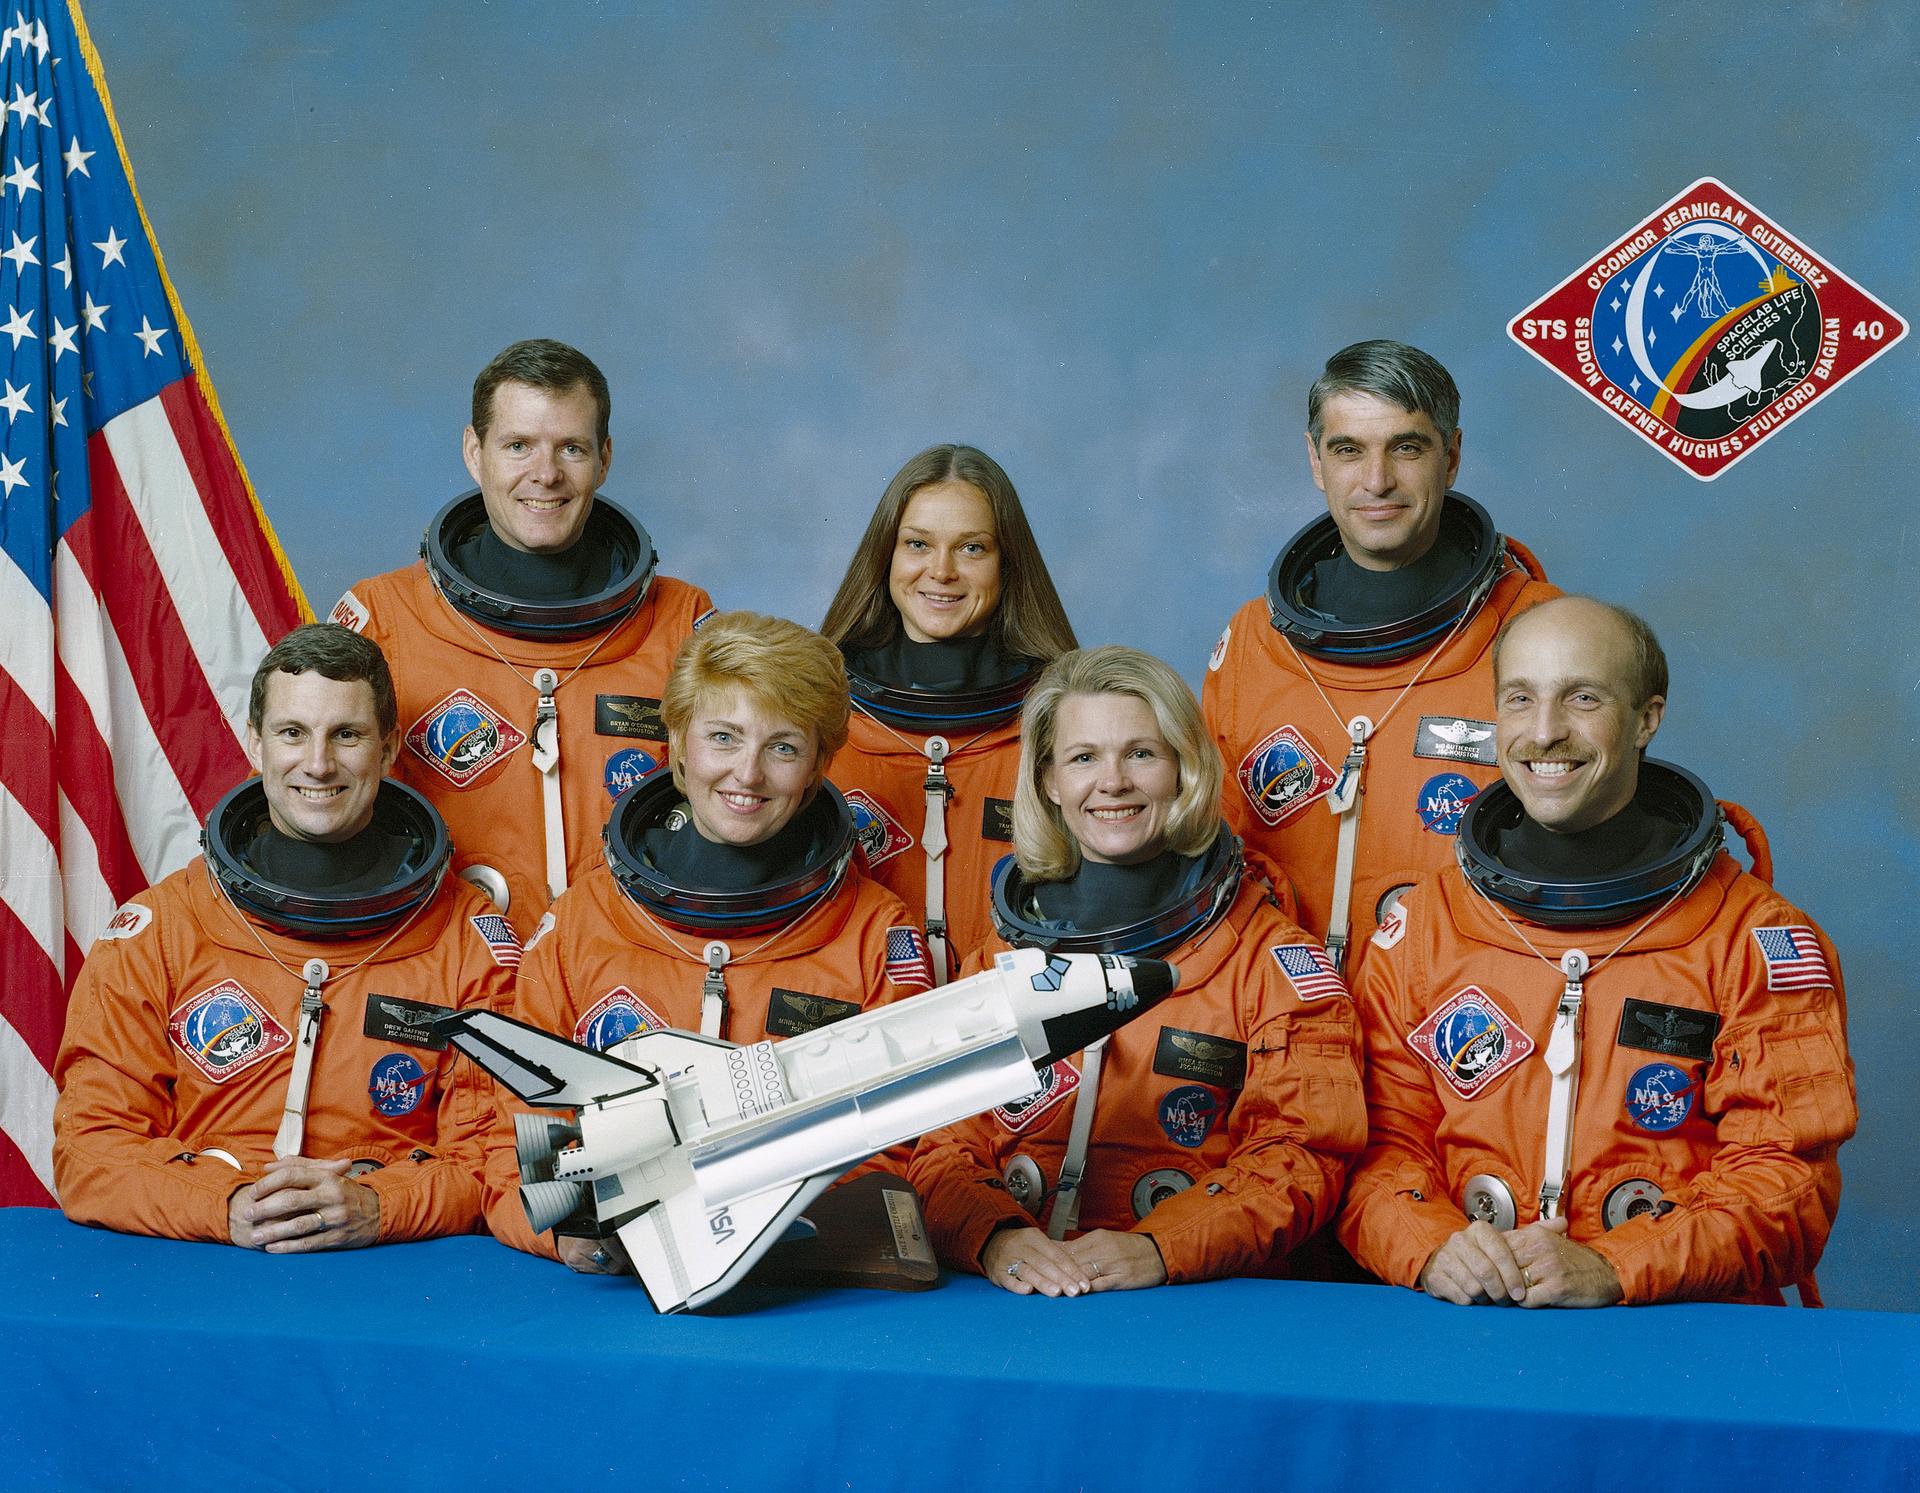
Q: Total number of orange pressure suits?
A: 7